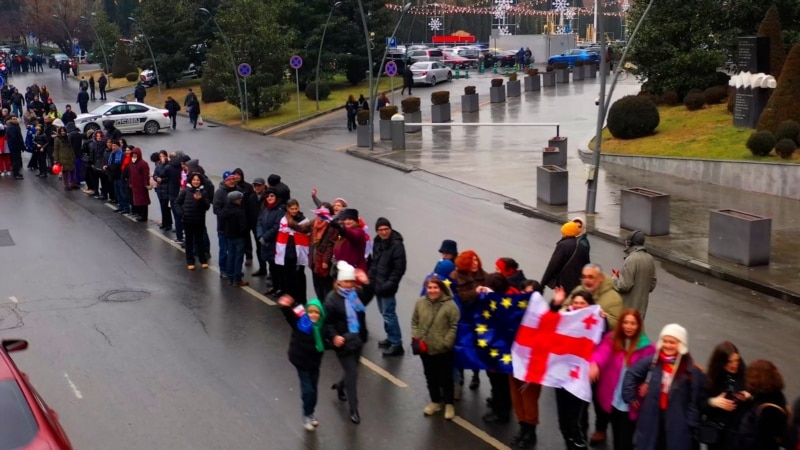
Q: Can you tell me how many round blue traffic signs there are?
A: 3